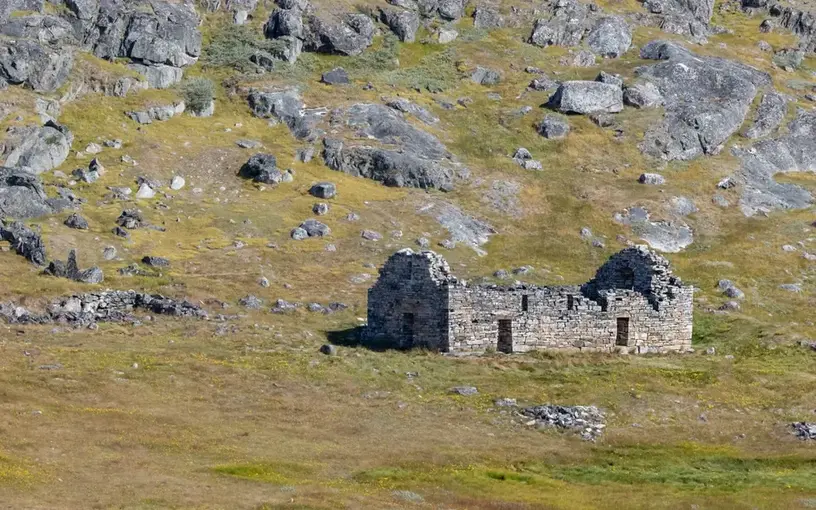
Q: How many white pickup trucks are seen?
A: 0